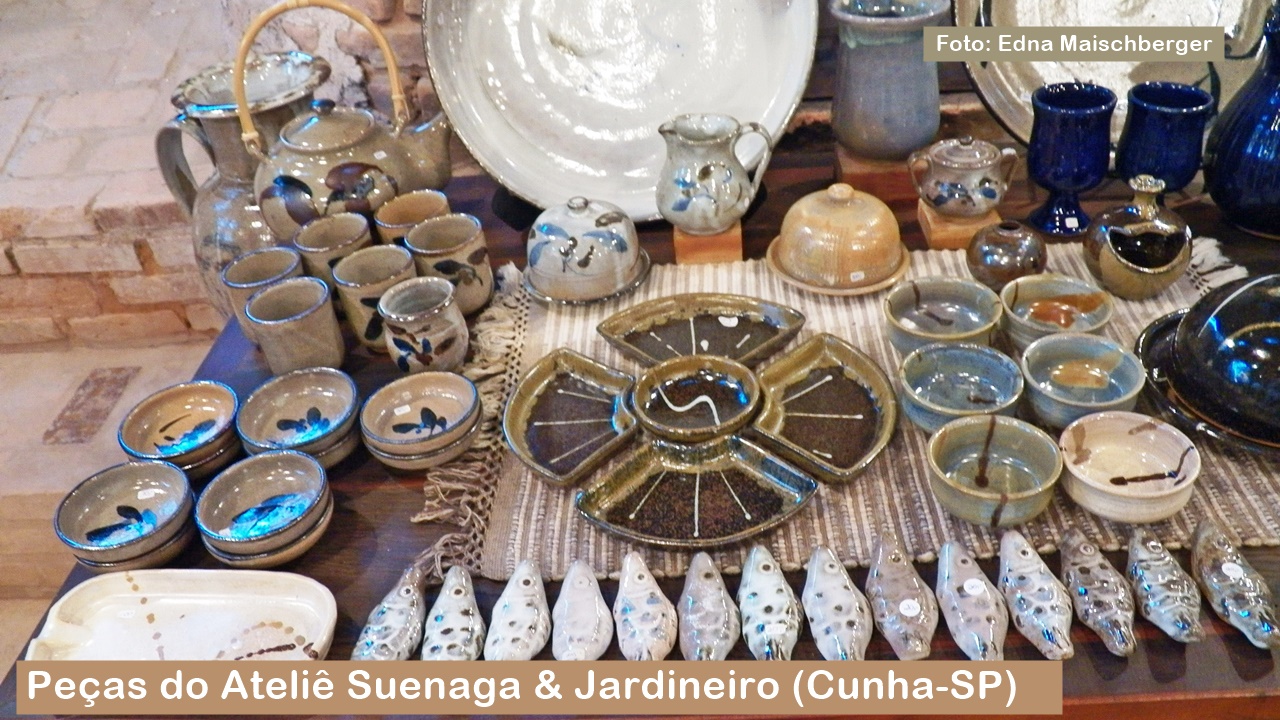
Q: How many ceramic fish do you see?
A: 14